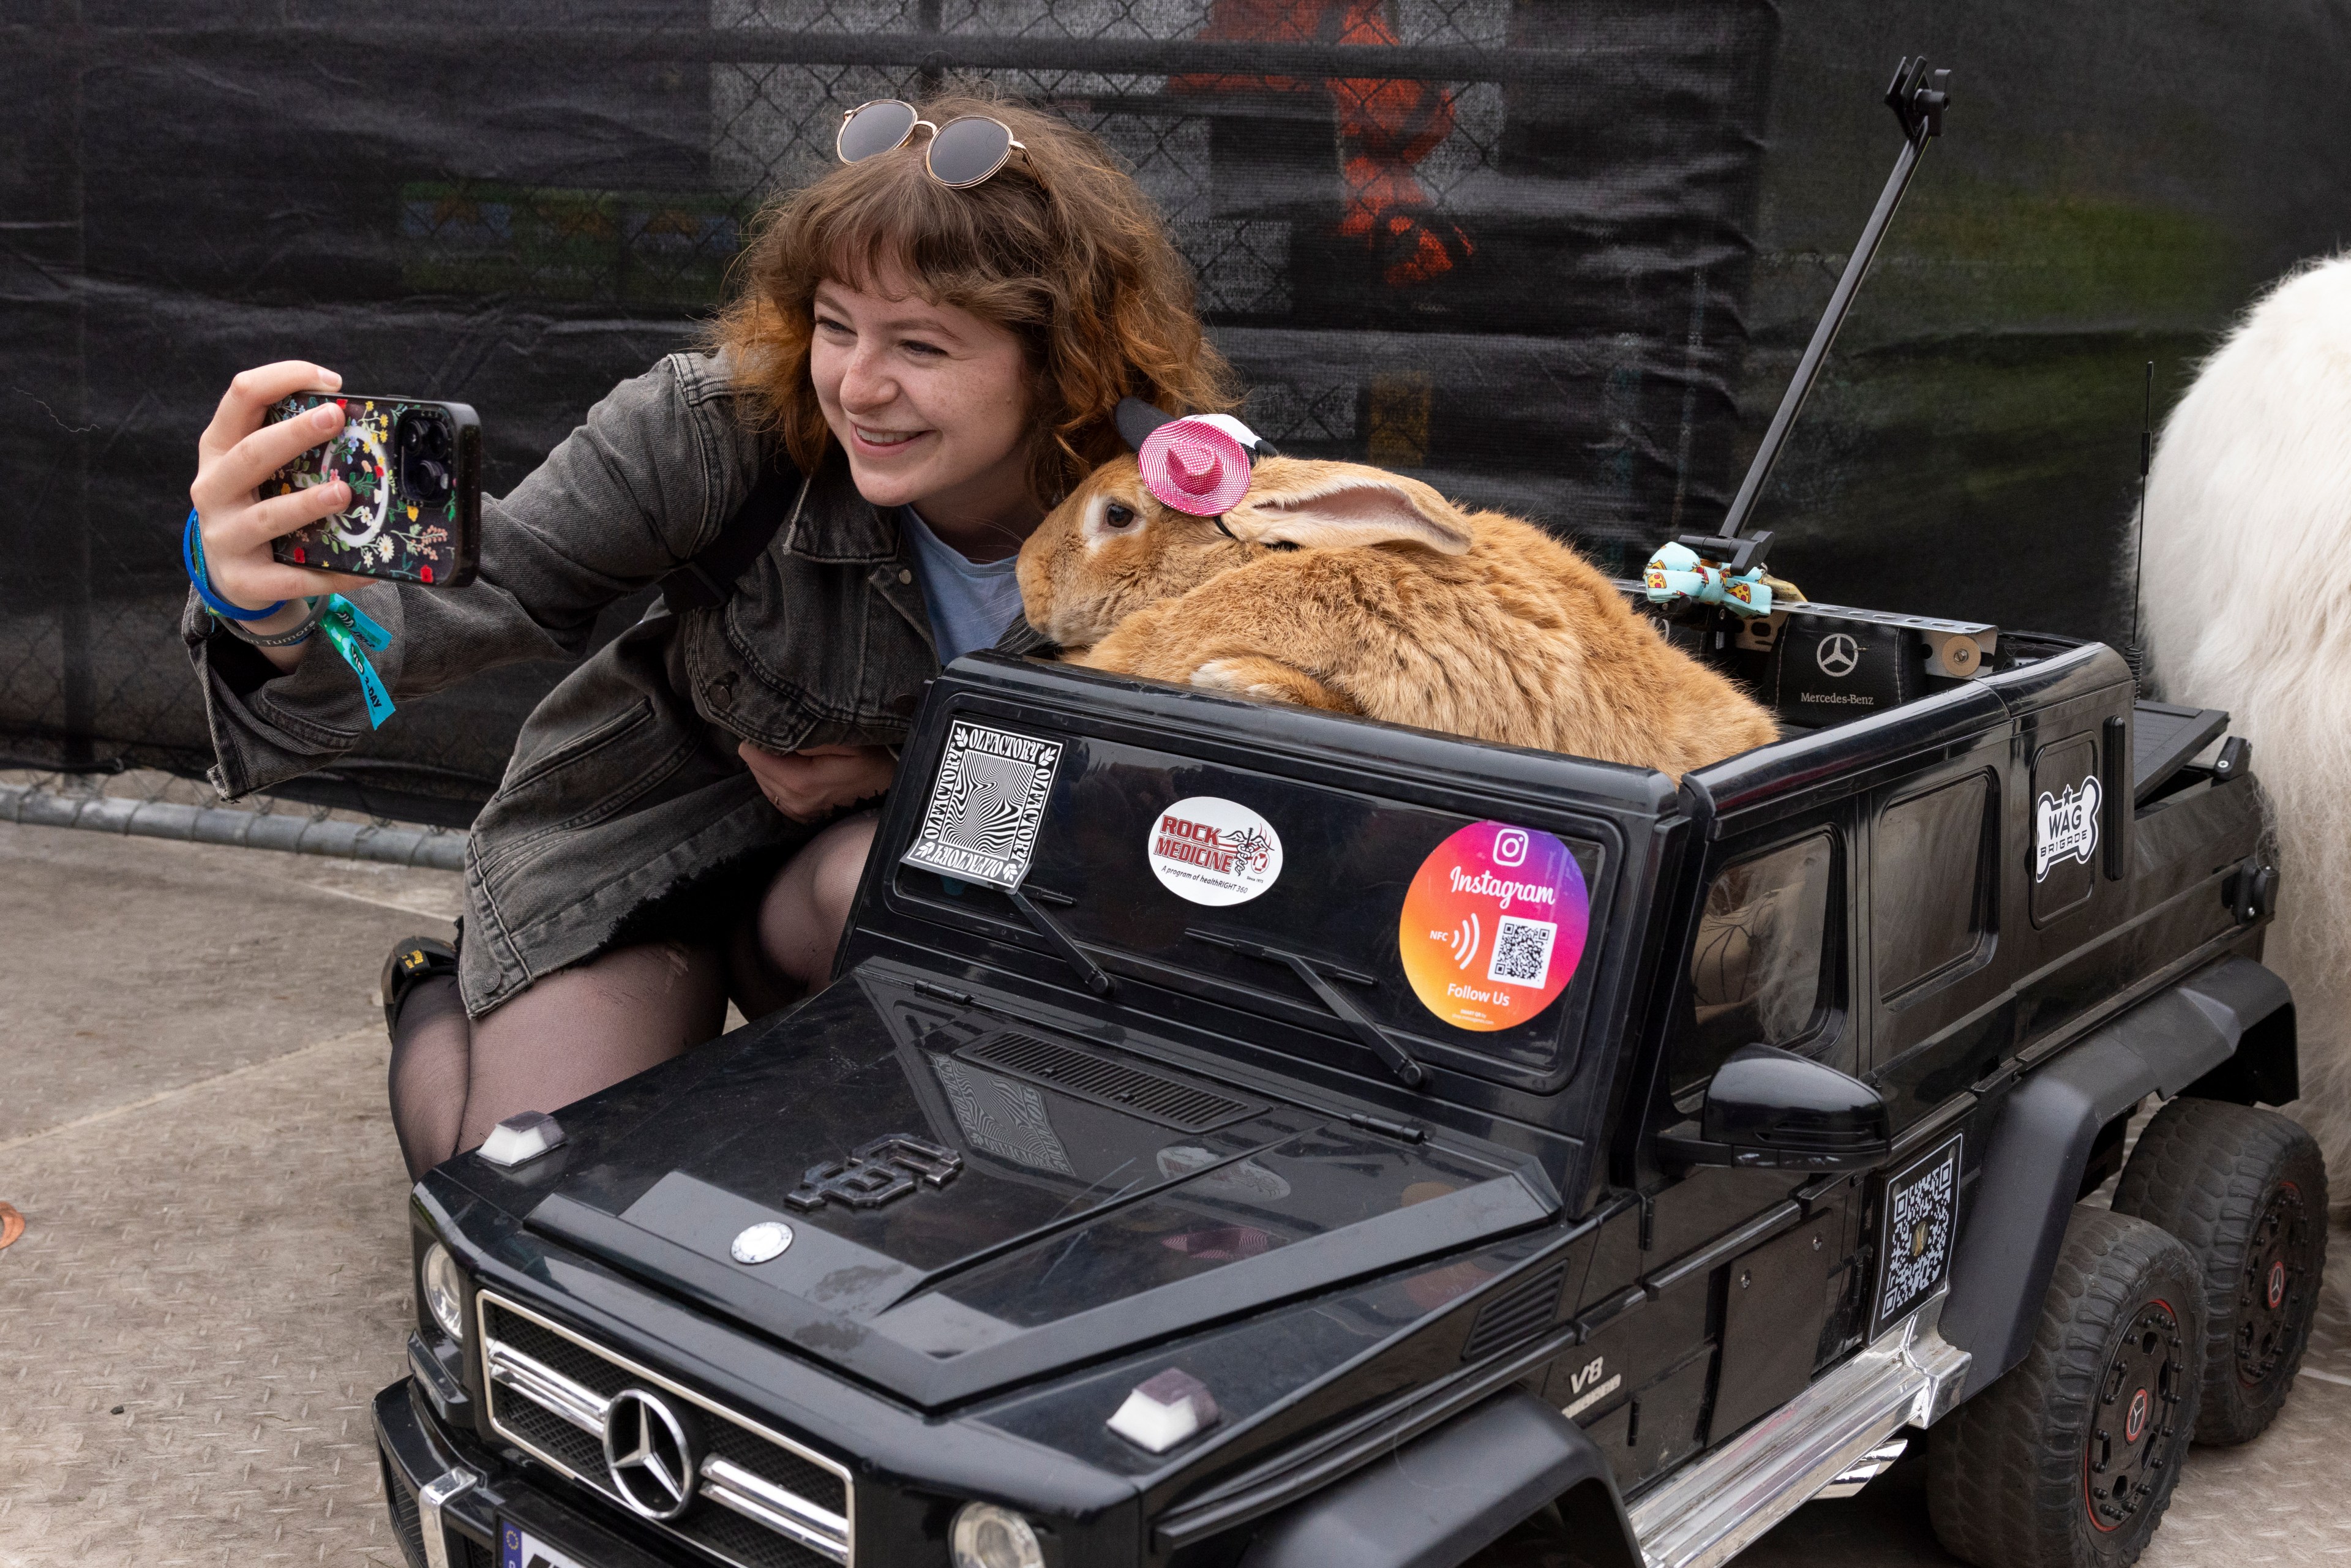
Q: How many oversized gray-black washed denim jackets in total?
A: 1